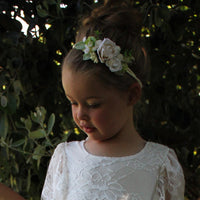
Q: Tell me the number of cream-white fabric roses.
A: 2